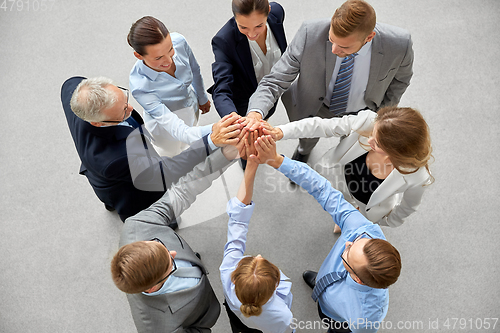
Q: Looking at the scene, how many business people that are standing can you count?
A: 8